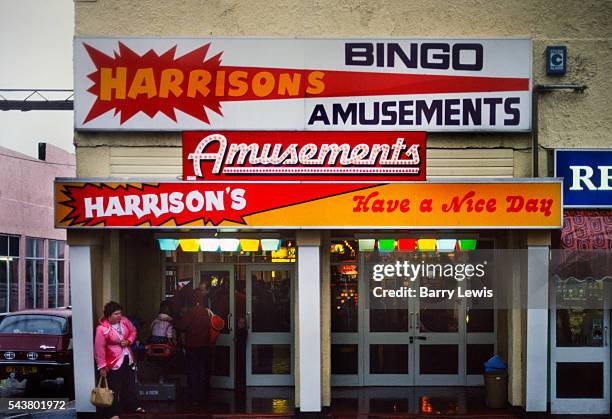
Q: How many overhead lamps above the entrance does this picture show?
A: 12